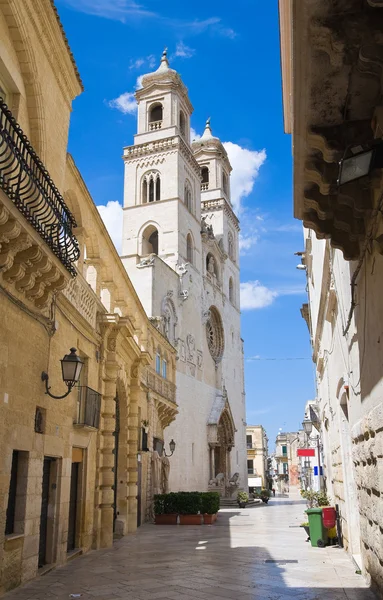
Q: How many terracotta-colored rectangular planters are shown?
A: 3